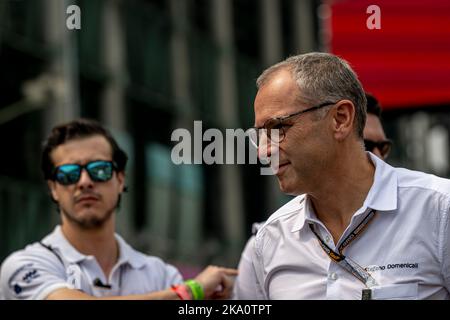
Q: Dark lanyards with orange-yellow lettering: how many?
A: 1